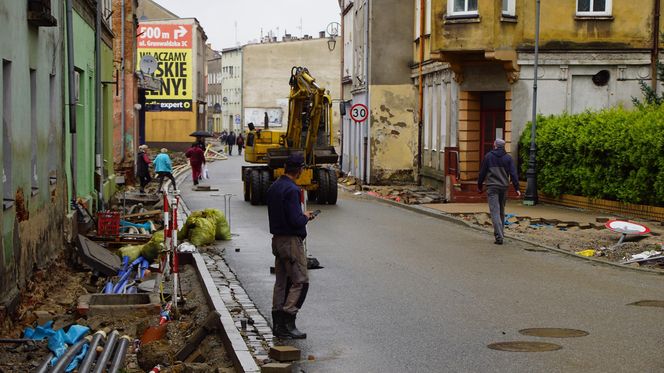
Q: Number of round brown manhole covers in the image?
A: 3